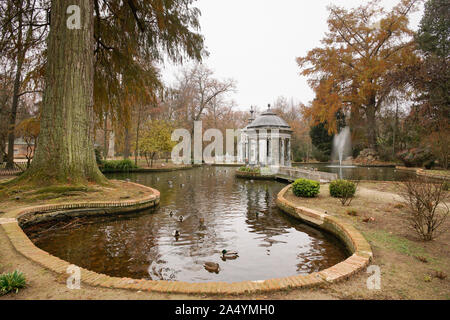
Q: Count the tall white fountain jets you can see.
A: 1